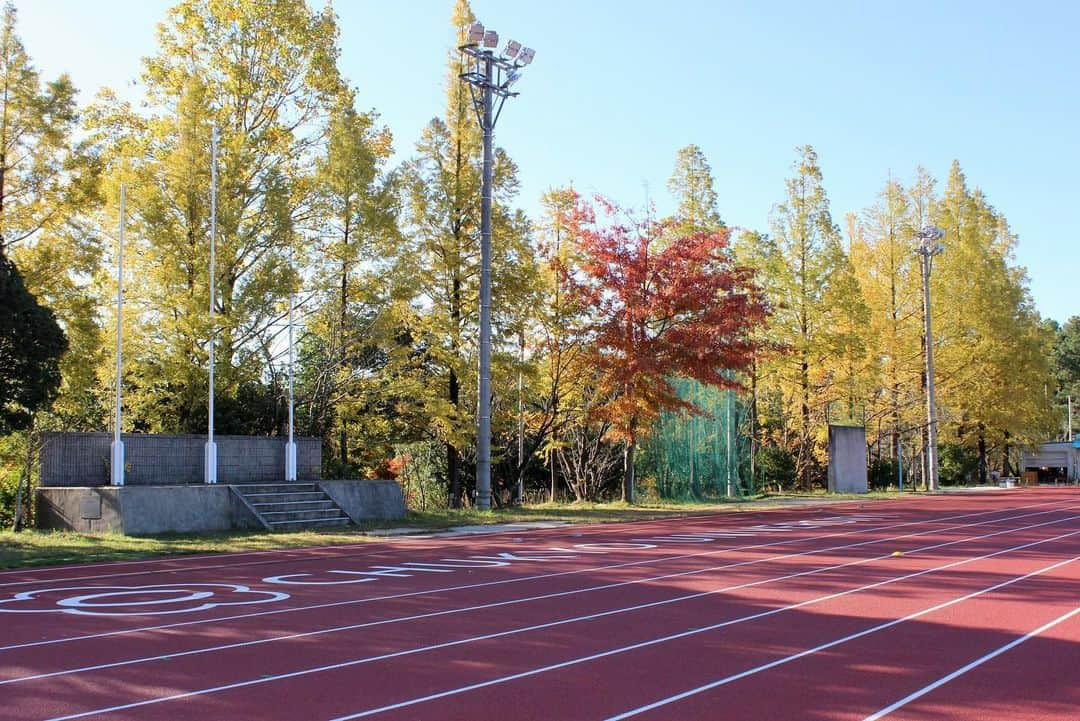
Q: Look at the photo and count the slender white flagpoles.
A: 3